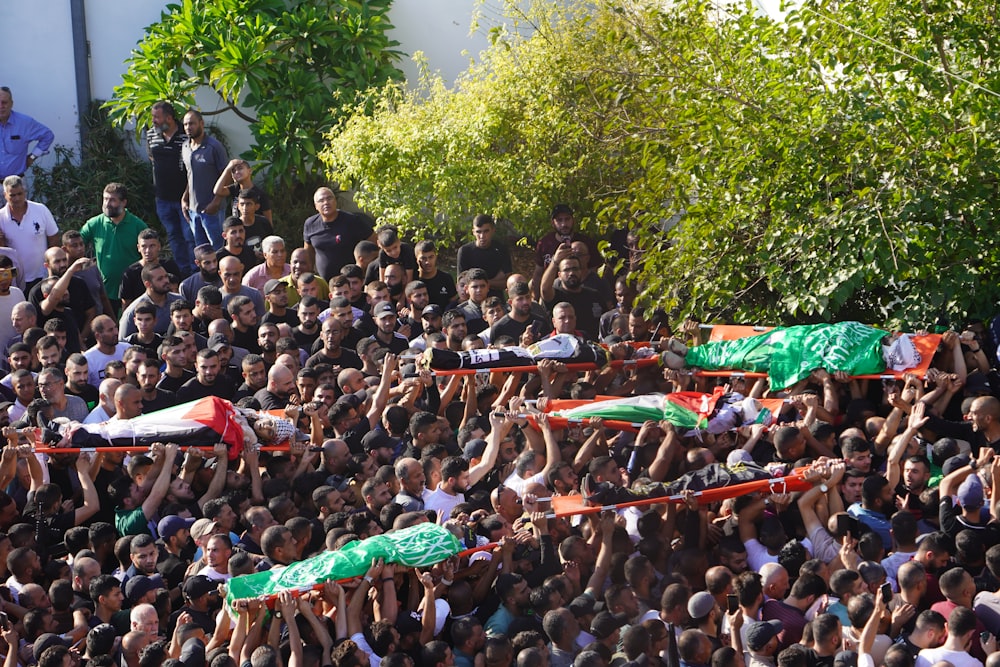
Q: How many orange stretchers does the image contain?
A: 6